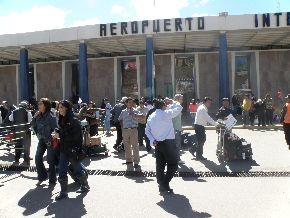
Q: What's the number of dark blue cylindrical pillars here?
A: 4